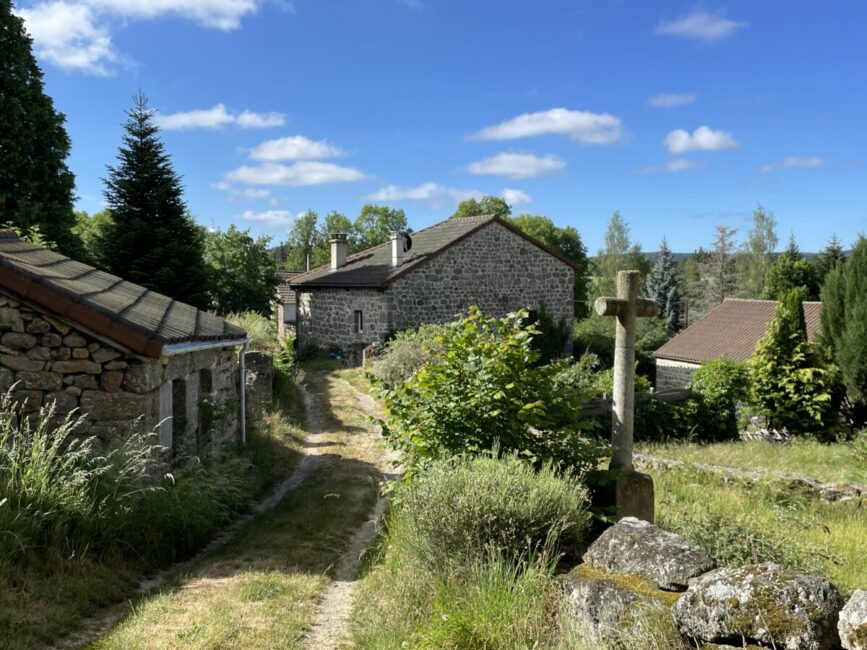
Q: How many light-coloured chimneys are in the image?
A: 2